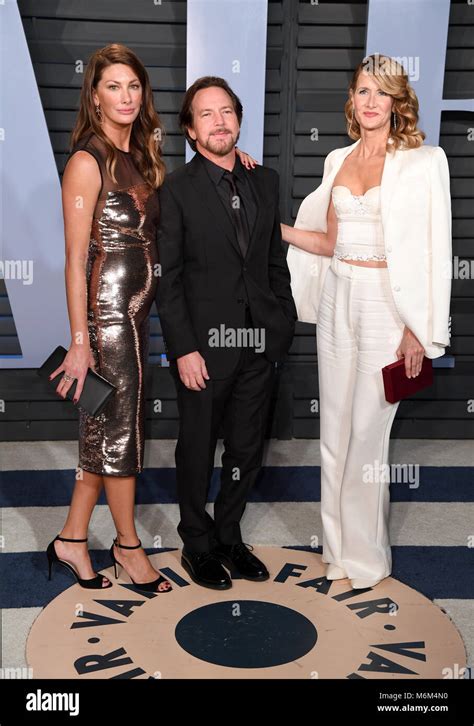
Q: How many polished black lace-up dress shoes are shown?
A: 2